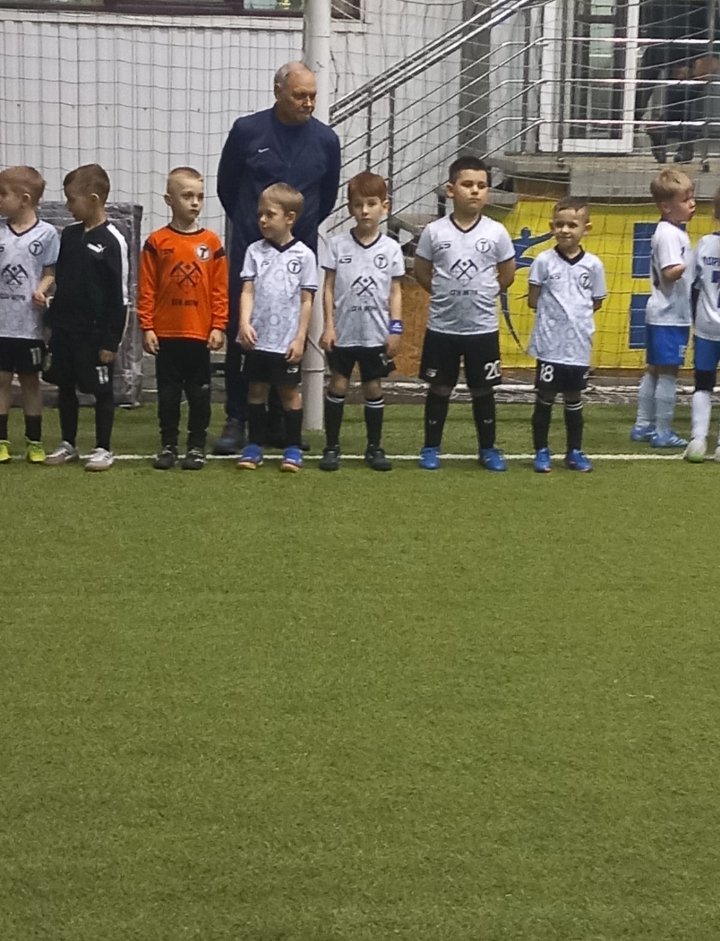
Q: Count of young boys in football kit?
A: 9